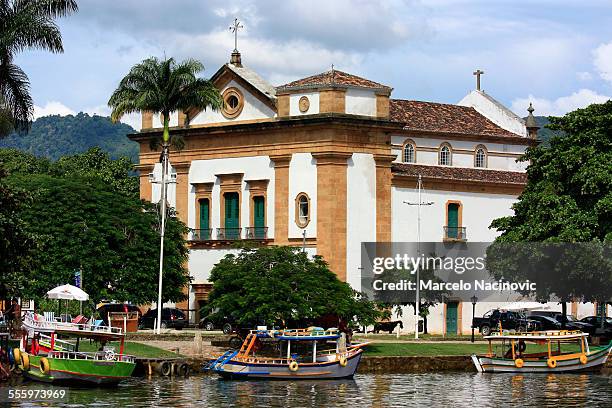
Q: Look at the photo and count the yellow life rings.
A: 8